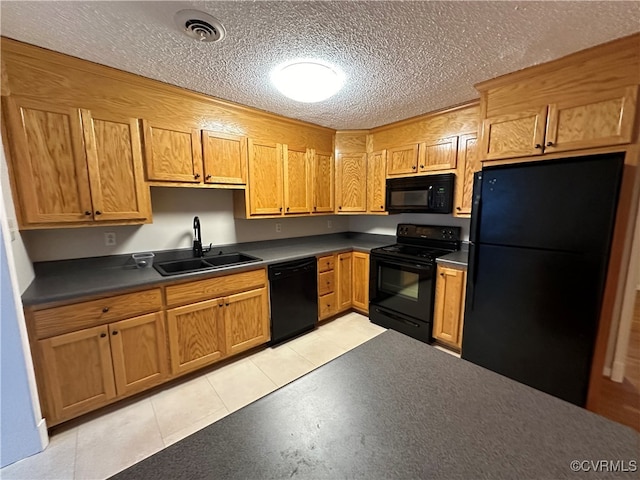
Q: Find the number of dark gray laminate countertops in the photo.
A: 3